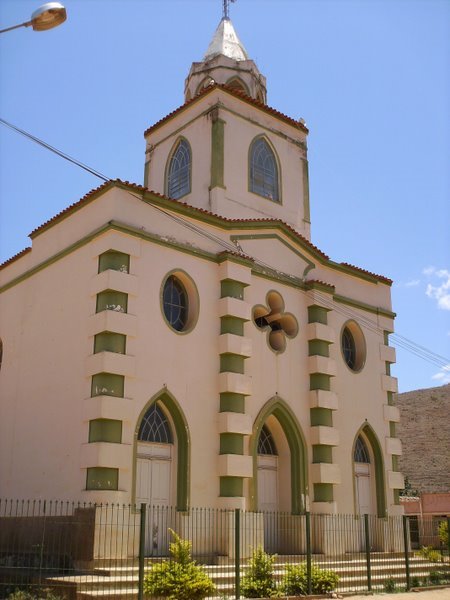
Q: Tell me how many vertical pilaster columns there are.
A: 4